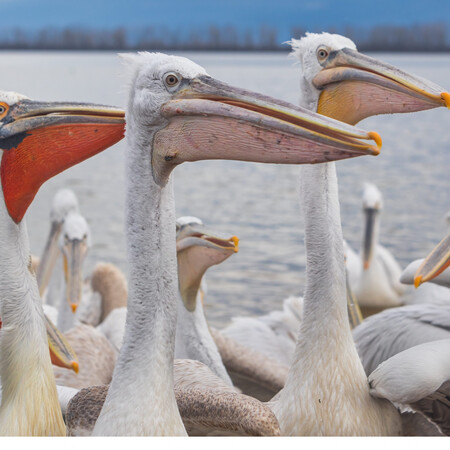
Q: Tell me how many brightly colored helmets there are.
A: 0